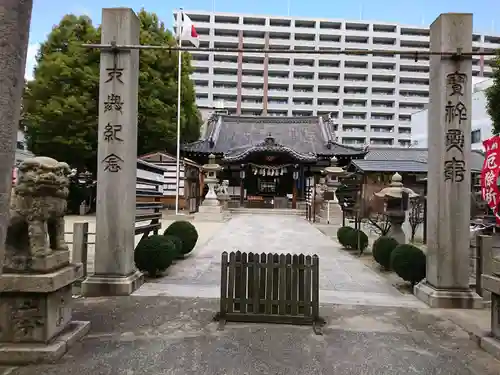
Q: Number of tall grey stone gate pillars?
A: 2